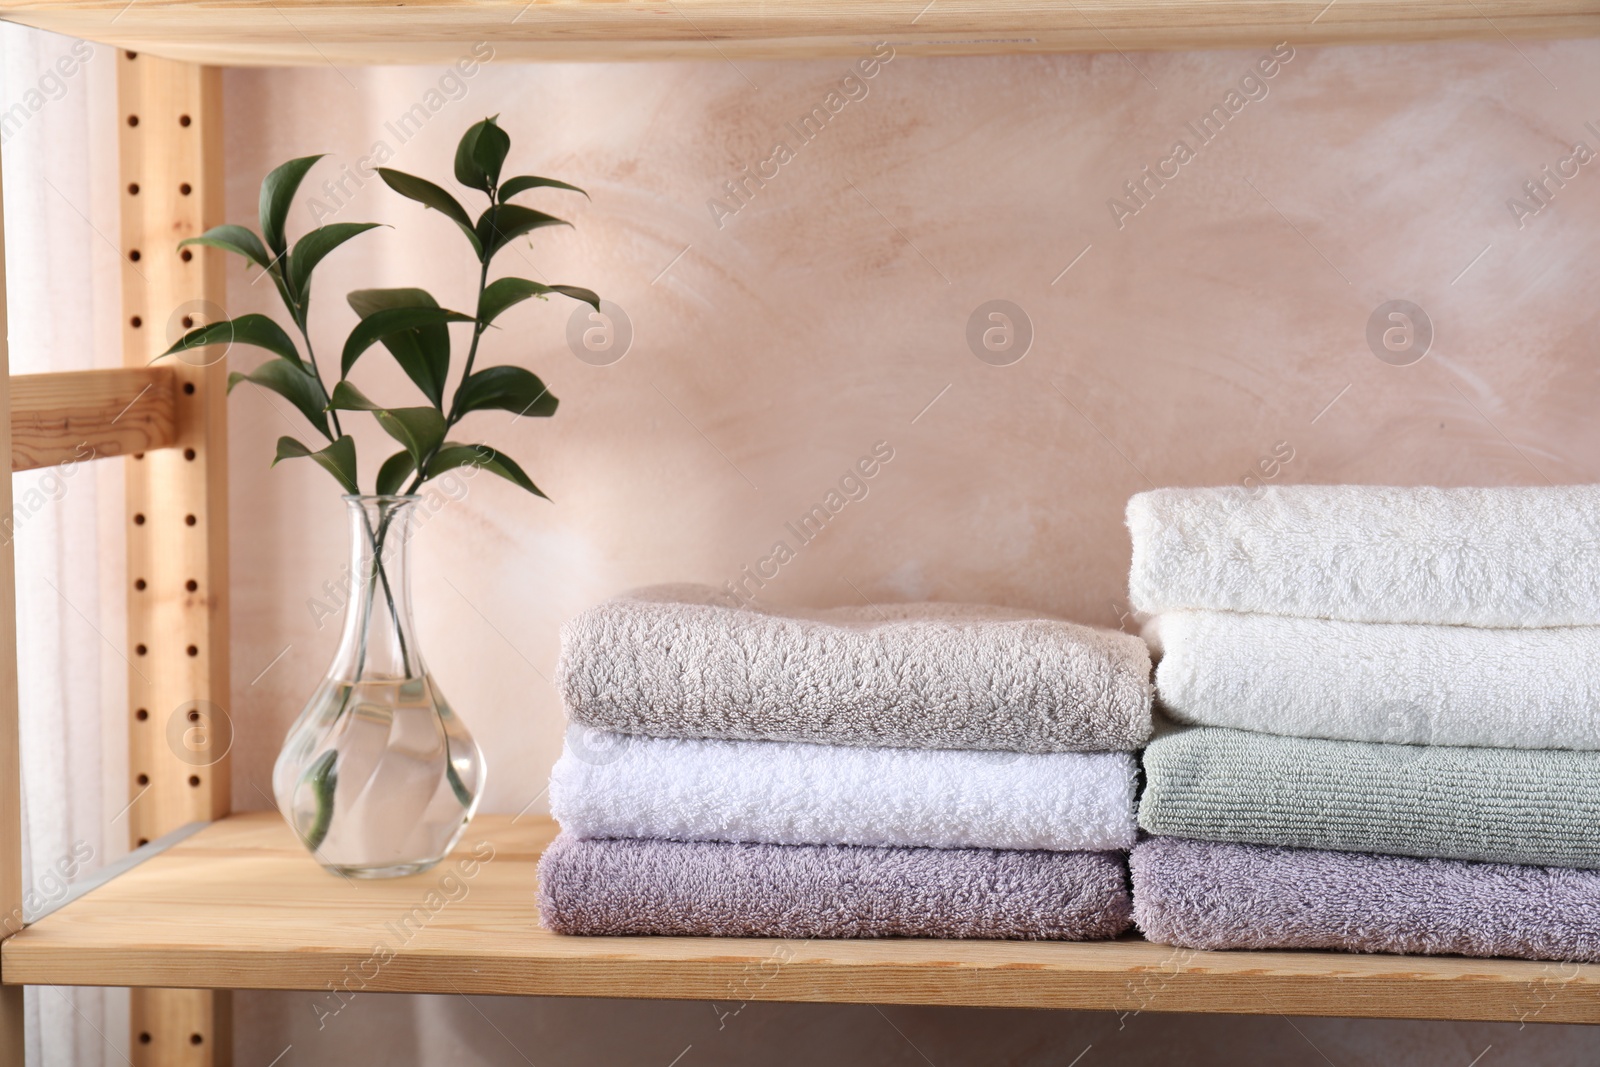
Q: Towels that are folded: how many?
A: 7